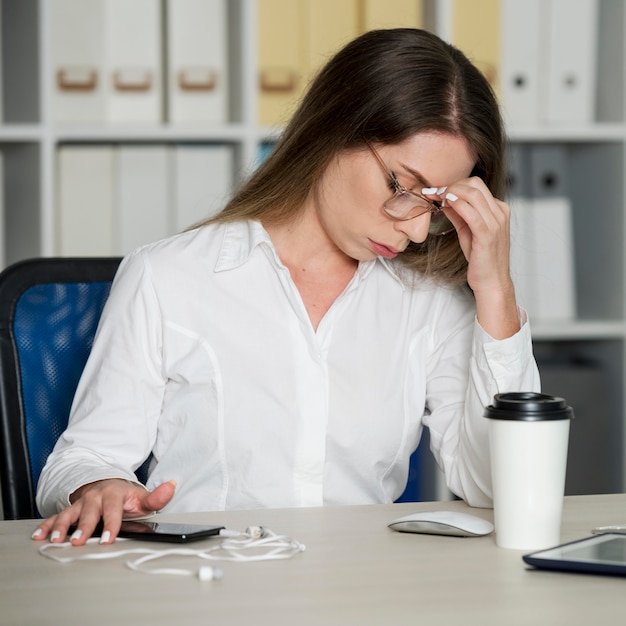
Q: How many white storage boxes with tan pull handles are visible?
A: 3